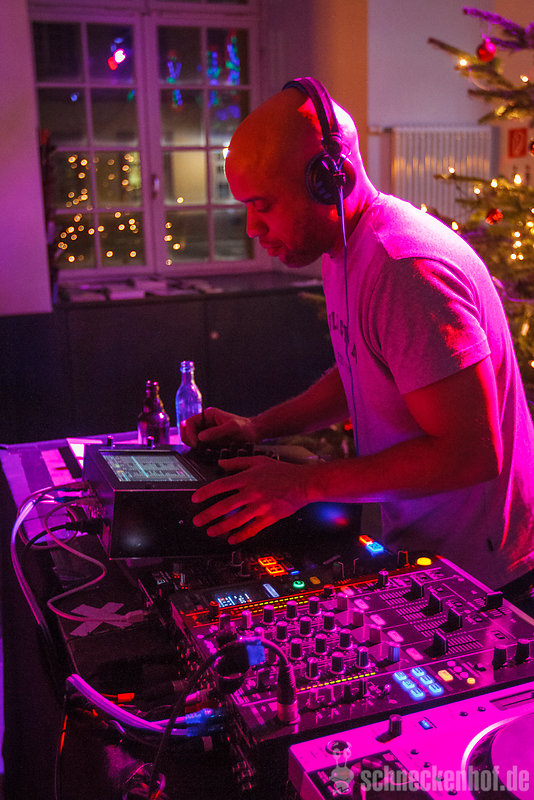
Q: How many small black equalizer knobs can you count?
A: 12